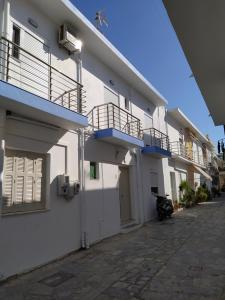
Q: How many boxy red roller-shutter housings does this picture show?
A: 0